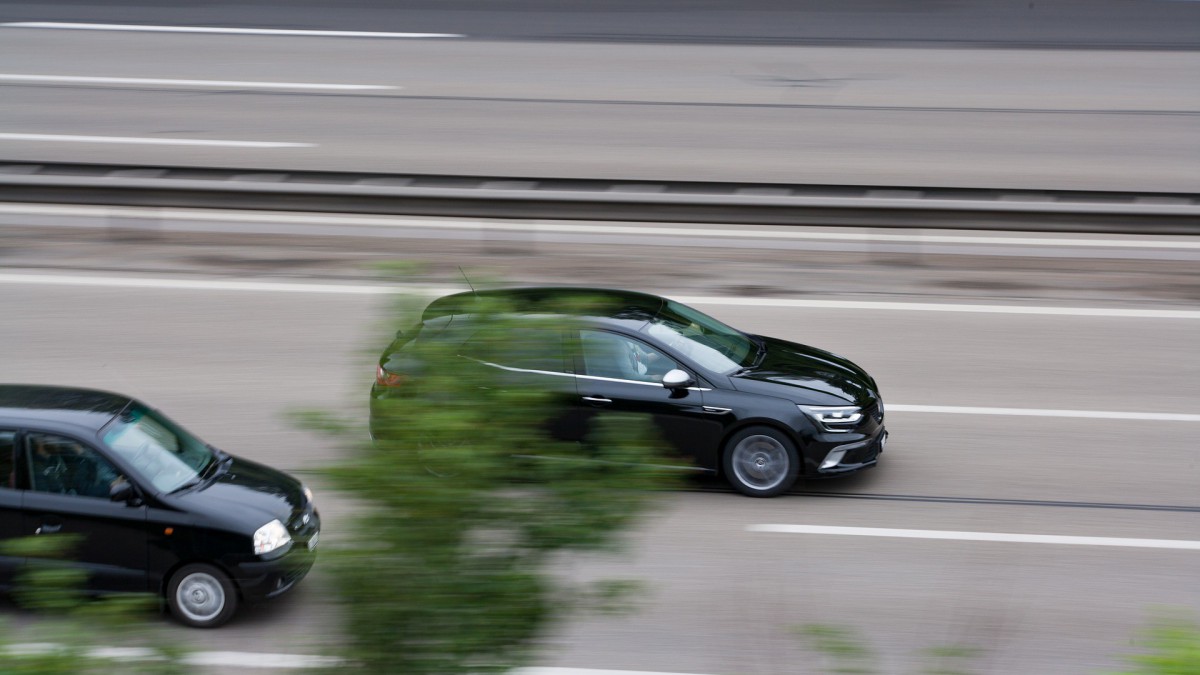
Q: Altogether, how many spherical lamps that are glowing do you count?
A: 0